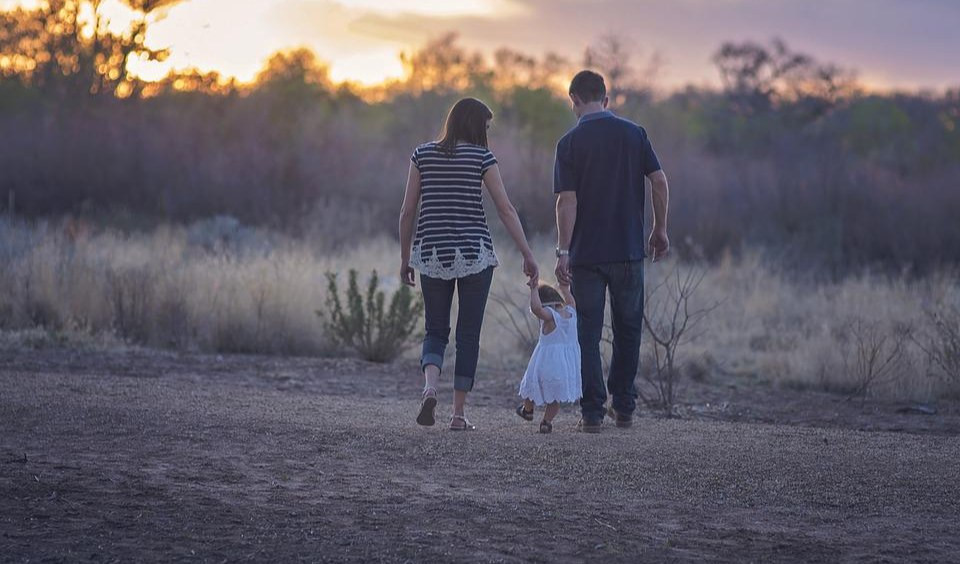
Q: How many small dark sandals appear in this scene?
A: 2